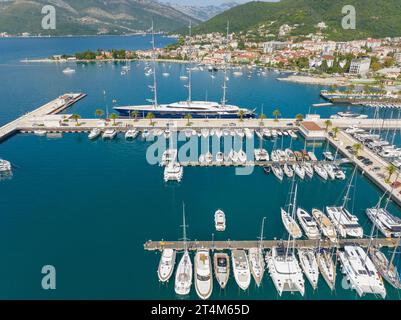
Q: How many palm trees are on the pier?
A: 14